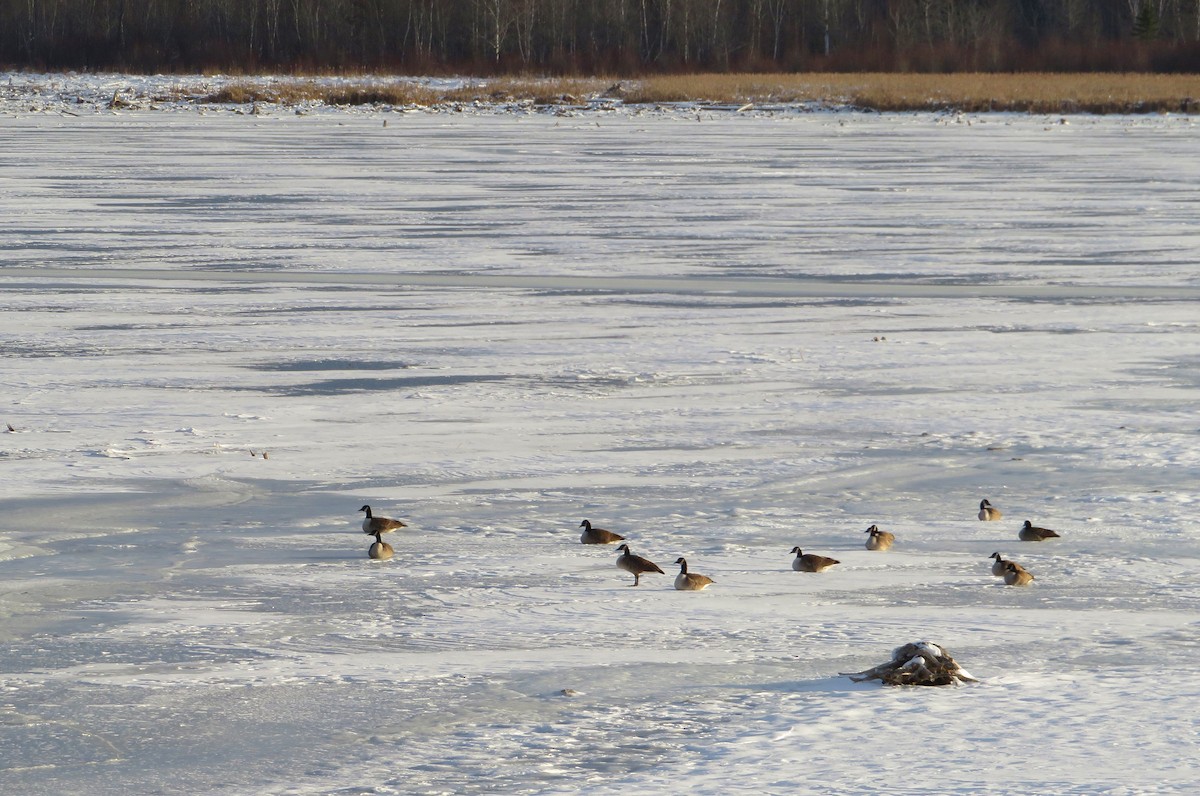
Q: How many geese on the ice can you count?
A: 11